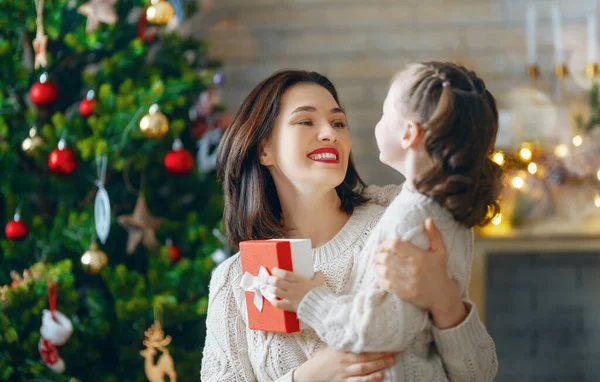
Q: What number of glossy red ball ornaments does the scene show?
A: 6